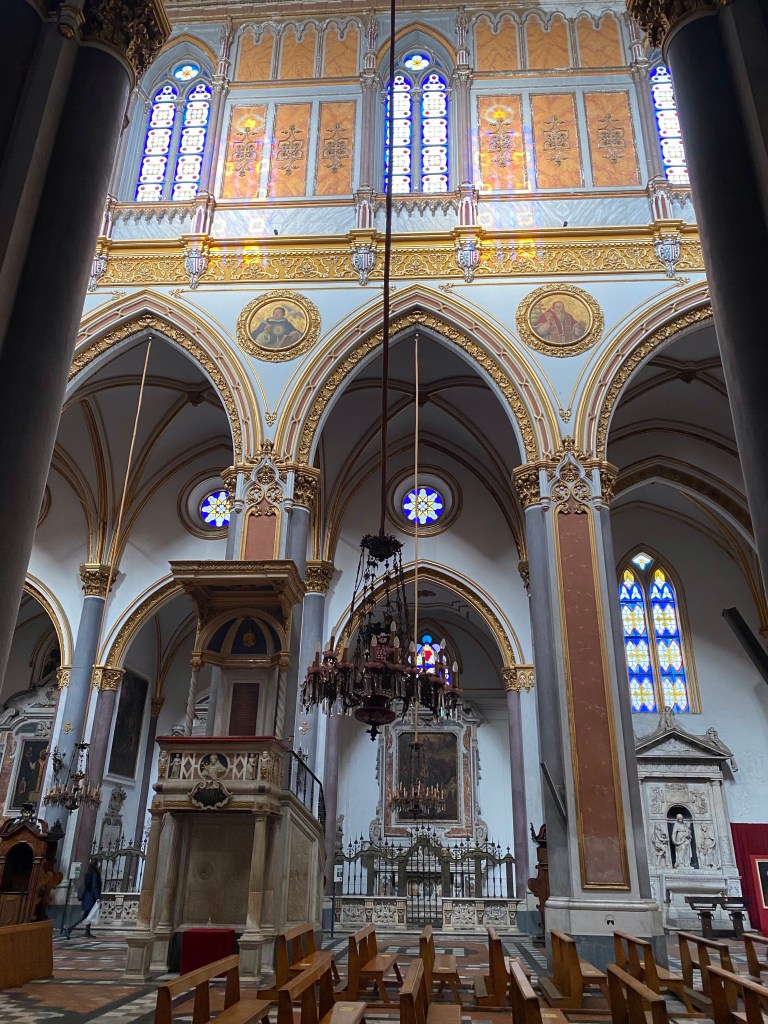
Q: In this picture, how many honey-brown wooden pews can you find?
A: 14